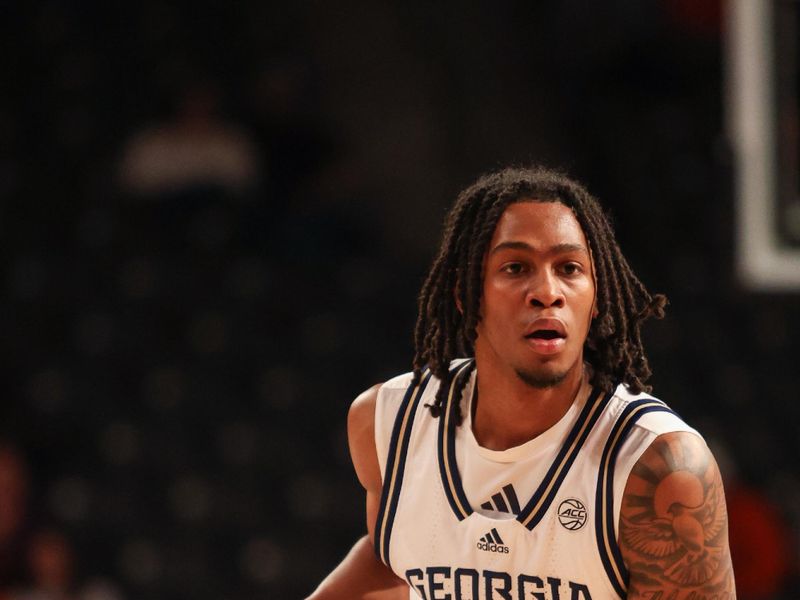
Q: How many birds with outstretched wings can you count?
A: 1